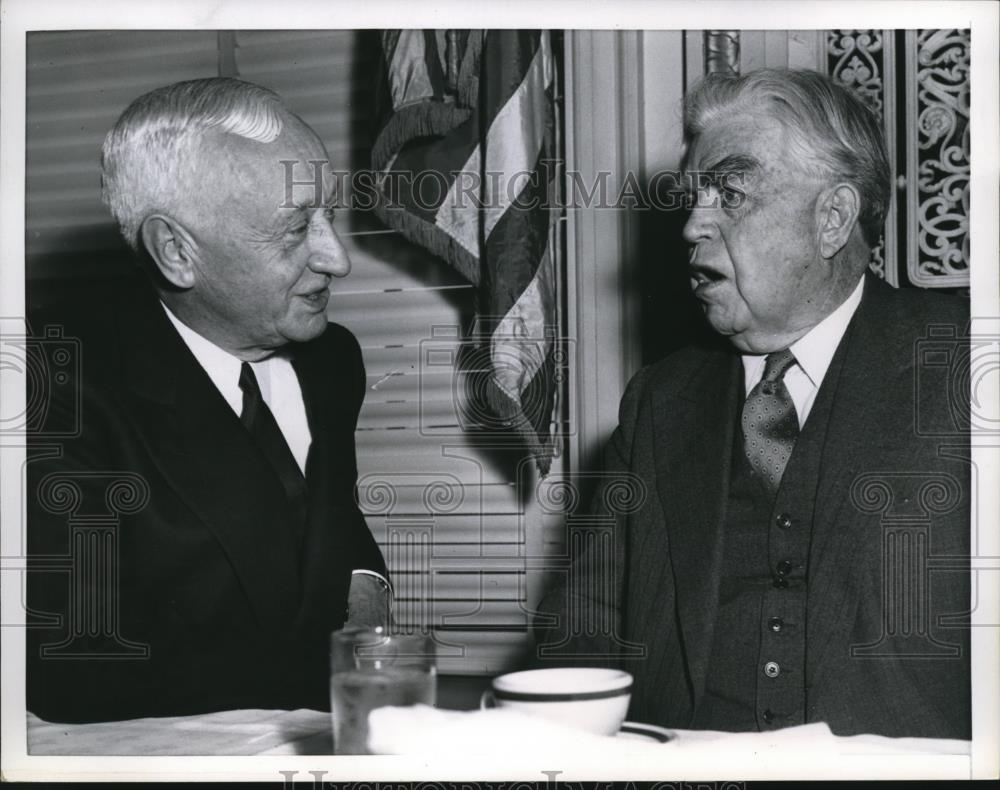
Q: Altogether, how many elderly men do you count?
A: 2